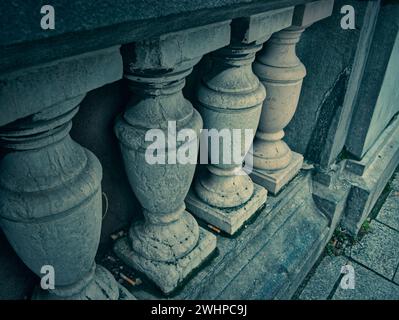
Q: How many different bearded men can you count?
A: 0